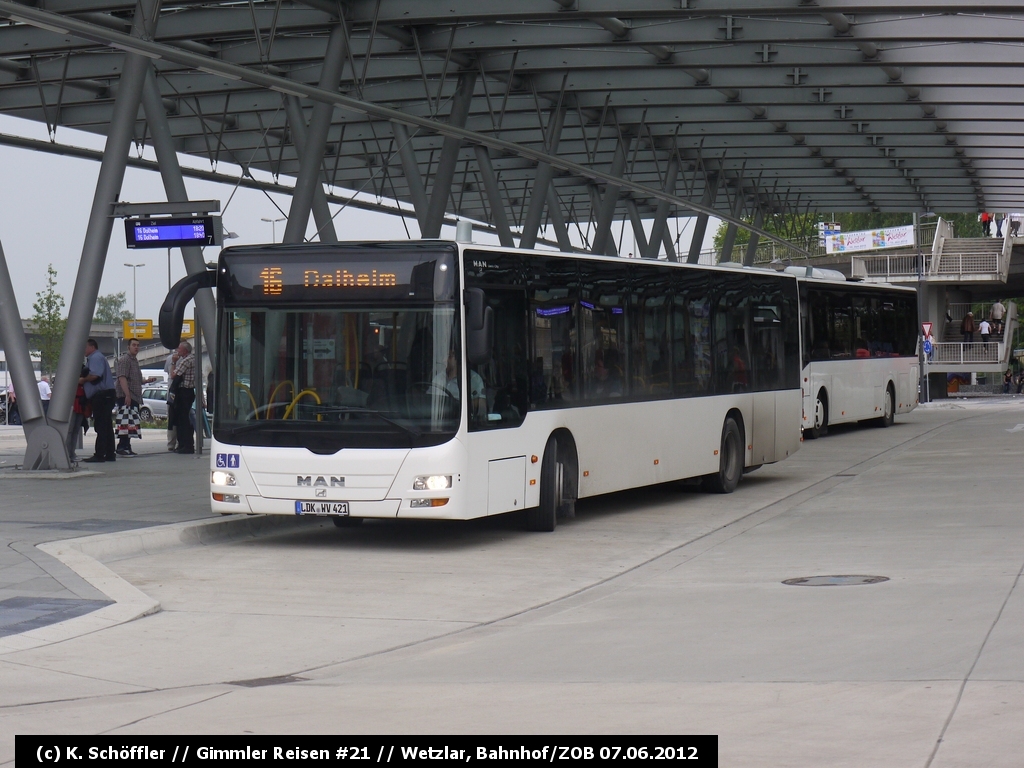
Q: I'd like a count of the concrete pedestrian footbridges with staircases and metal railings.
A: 1